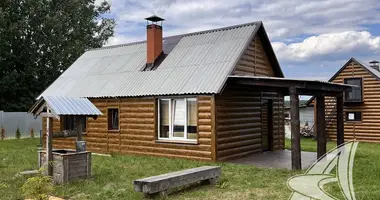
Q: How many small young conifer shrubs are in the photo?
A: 3